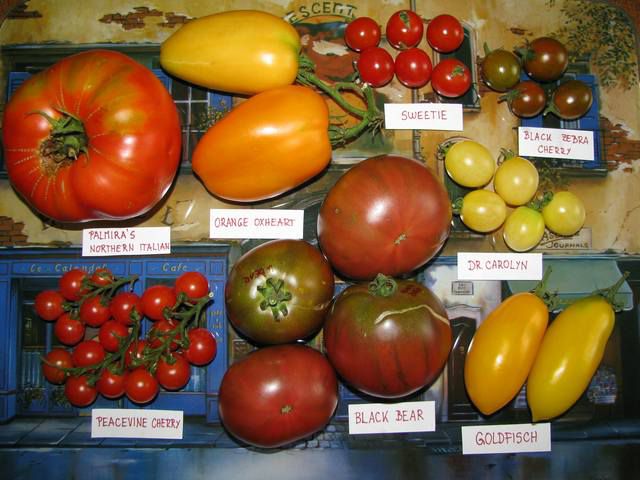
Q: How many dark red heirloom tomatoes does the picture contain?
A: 4